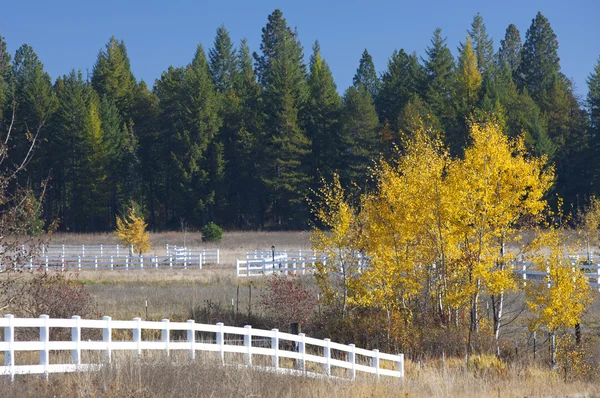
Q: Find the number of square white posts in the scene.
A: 15